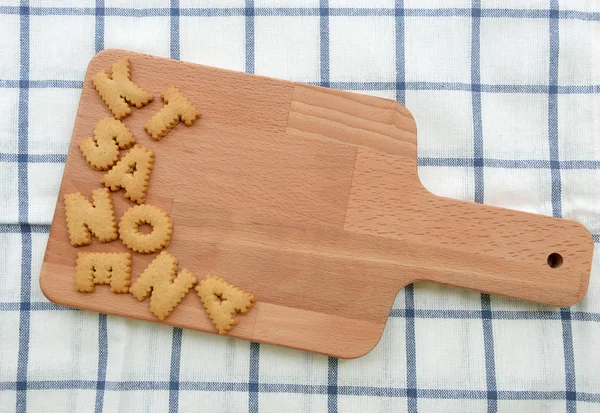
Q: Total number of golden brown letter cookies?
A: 9